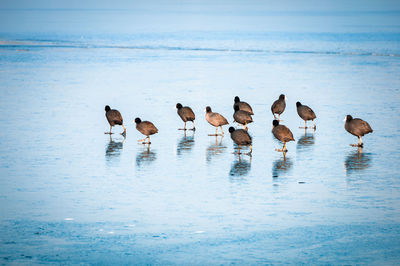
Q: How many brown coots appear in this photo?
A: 11